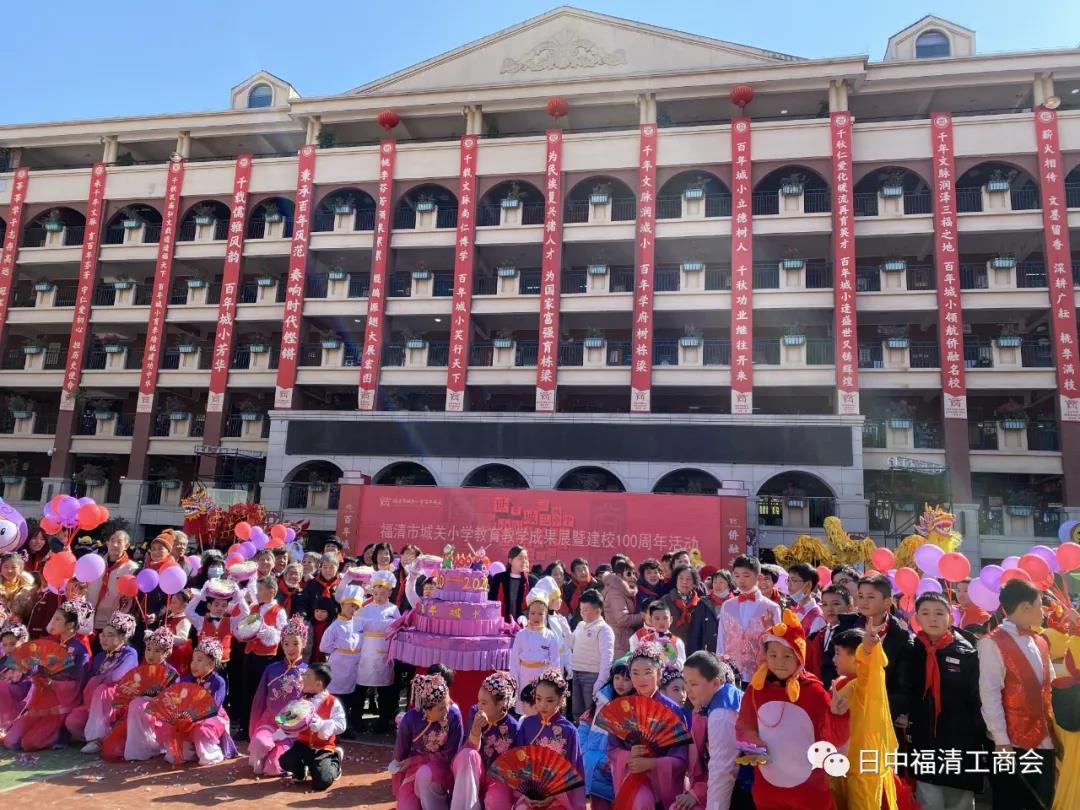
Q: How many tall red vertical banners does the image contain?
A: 13